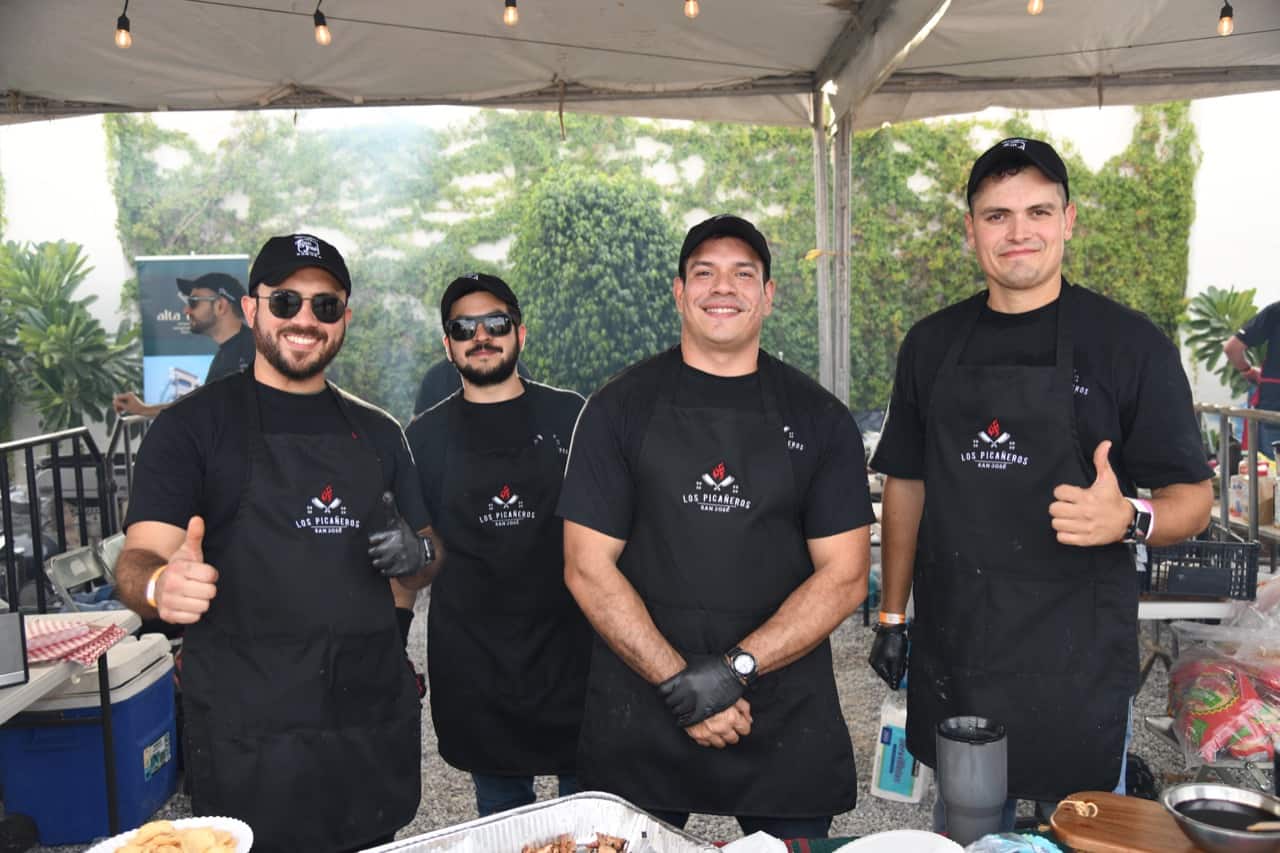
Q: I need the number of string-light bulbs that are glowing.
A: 6